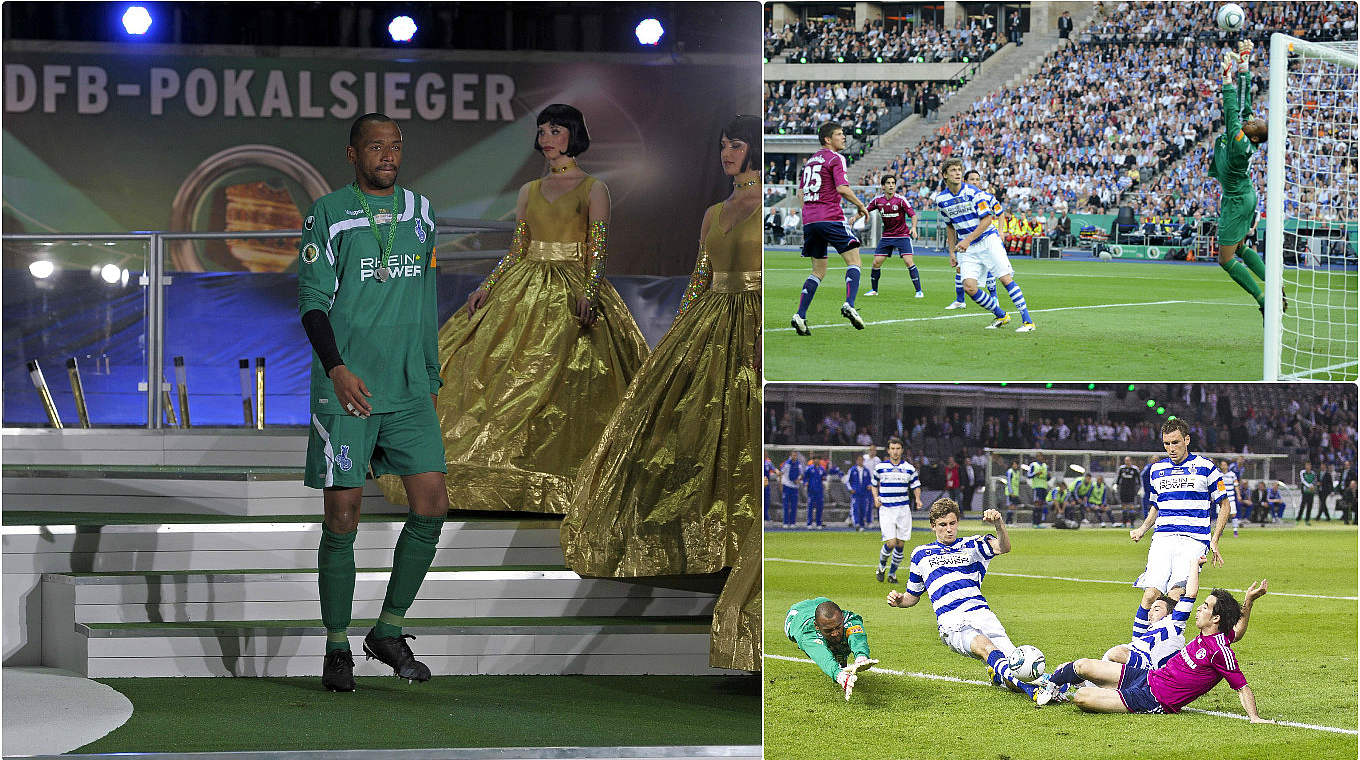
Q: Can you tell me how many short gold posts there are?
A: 6